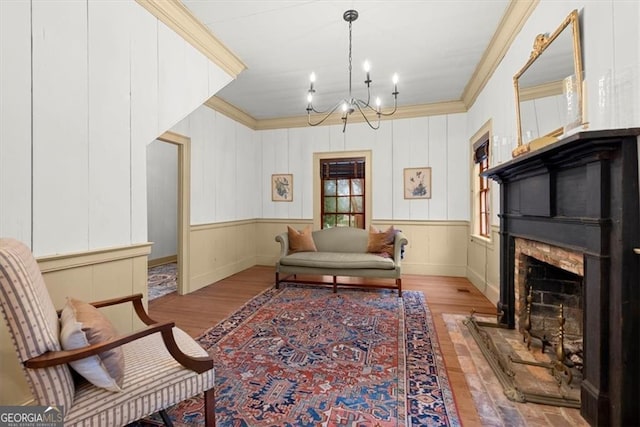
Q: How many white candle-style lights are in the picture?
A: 6